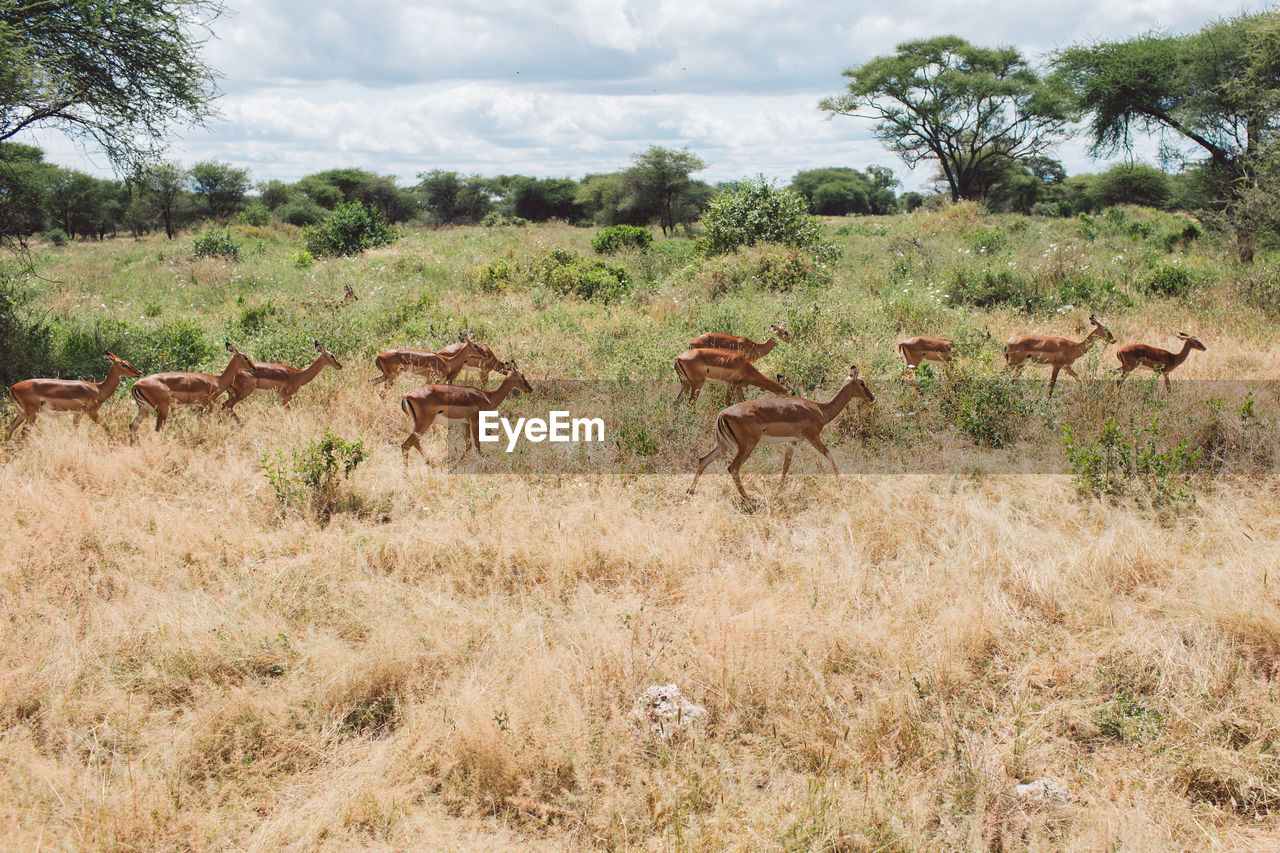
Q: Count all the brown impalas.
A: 12